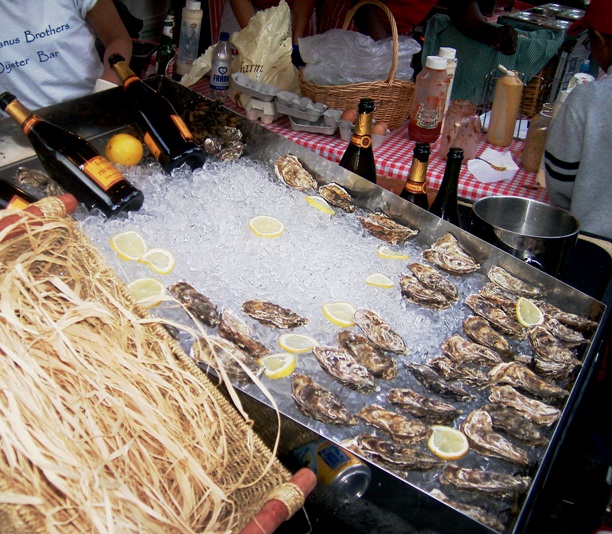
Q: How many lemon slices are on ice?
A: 12